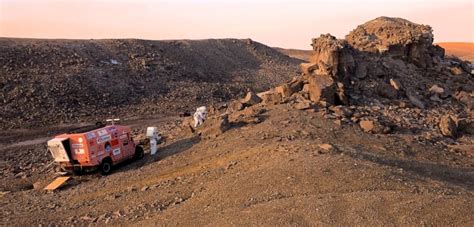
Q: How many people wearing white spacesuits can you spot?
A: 2